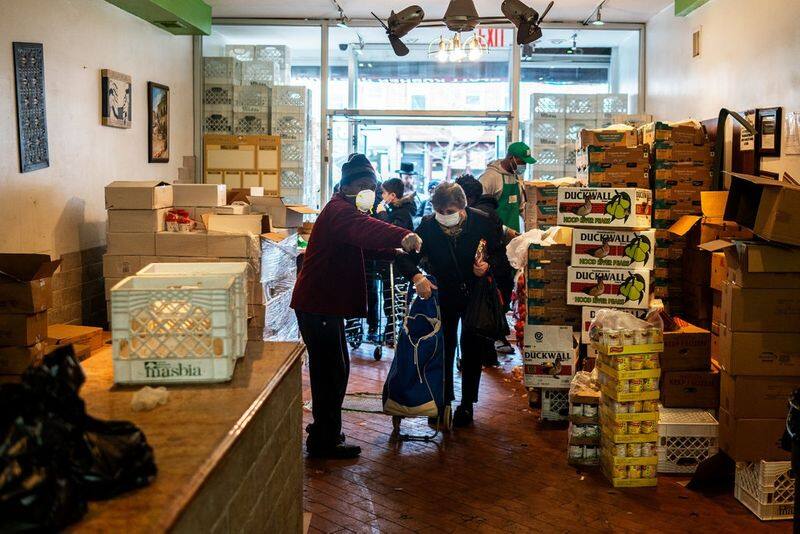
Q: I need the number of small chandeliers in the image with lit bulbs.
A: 1